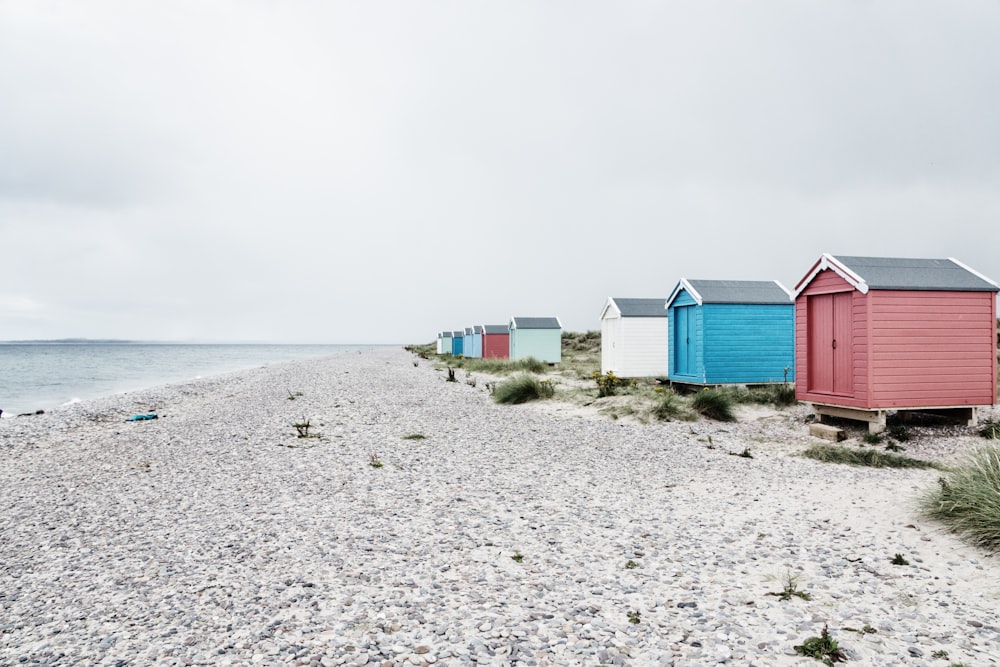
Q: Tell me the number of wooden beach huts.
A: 10